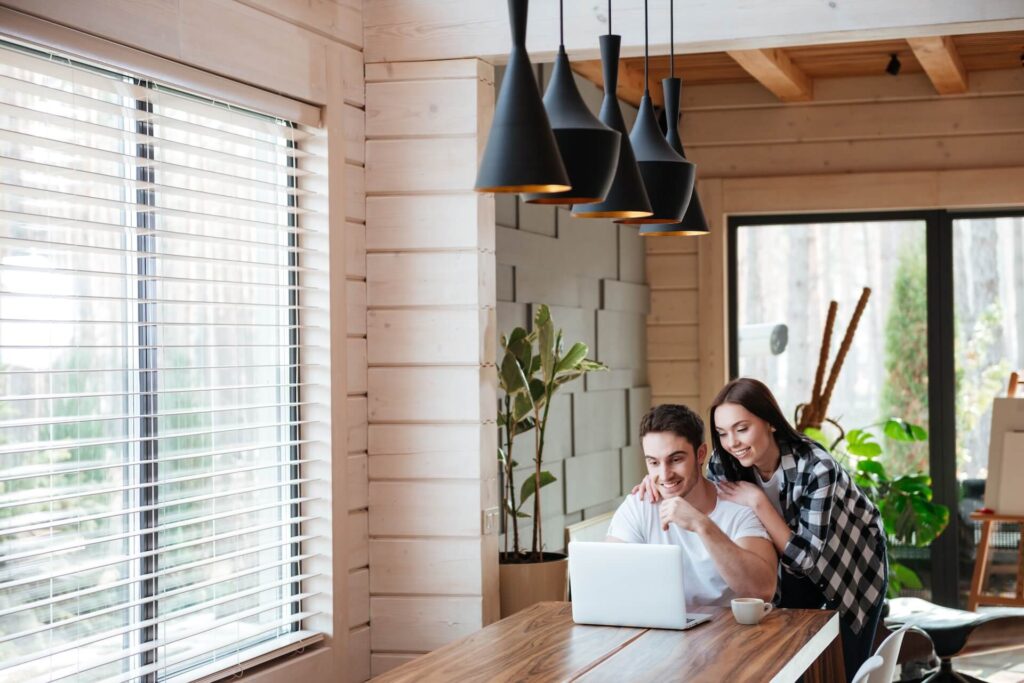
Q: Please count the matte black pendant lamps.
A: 5